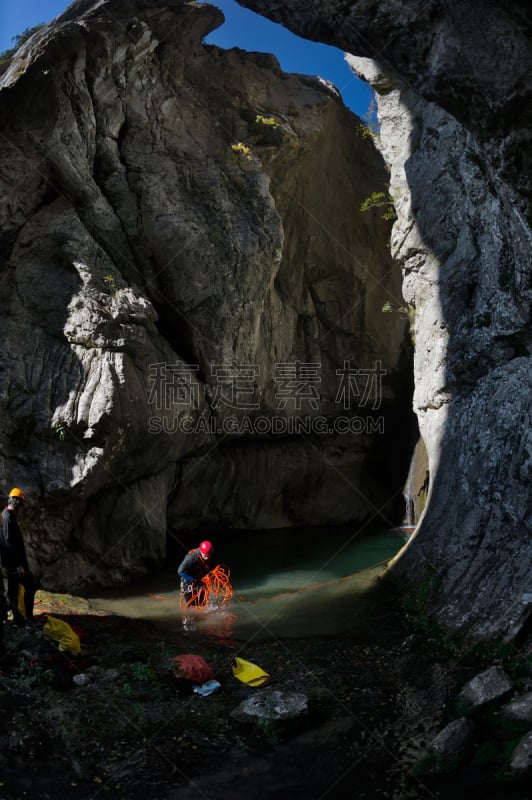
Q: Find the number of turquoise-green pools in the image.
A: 1